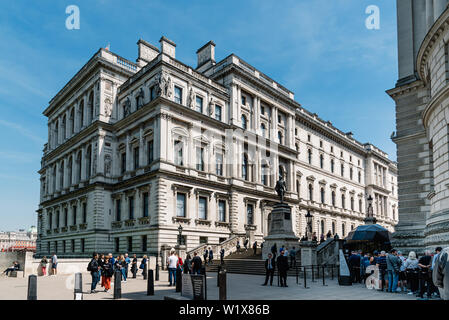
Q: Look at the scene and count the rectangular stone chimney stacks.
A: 3